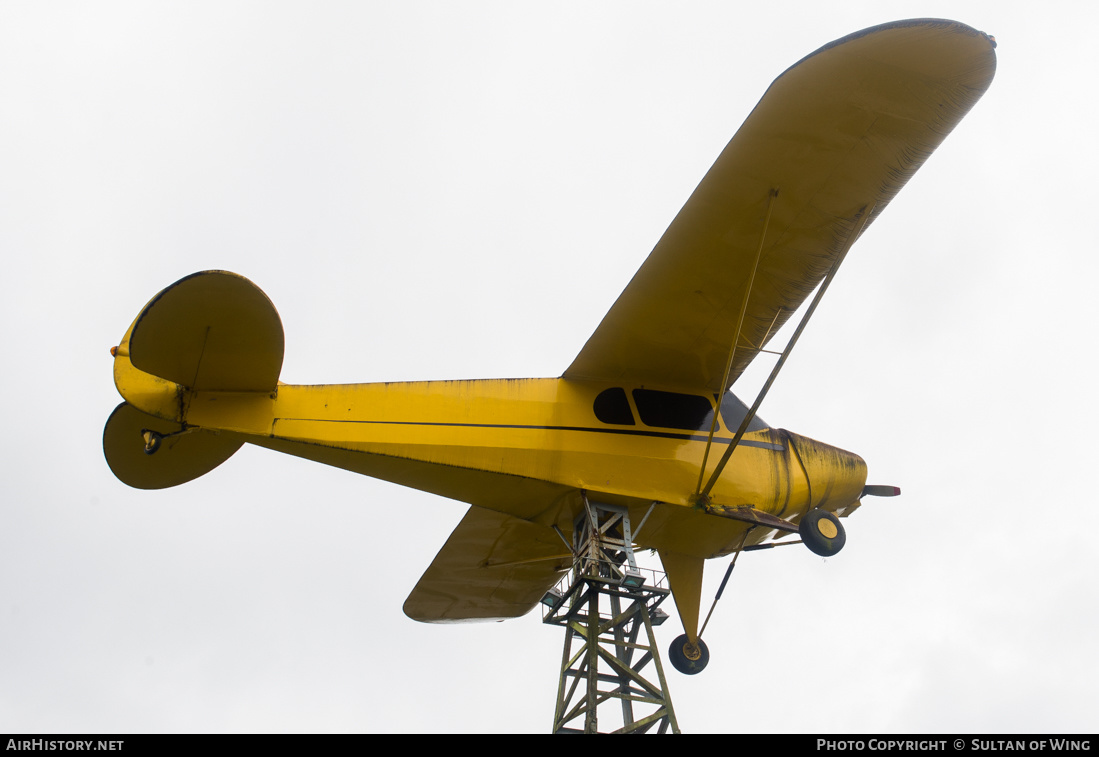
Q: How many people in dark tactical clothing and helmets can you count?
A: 0